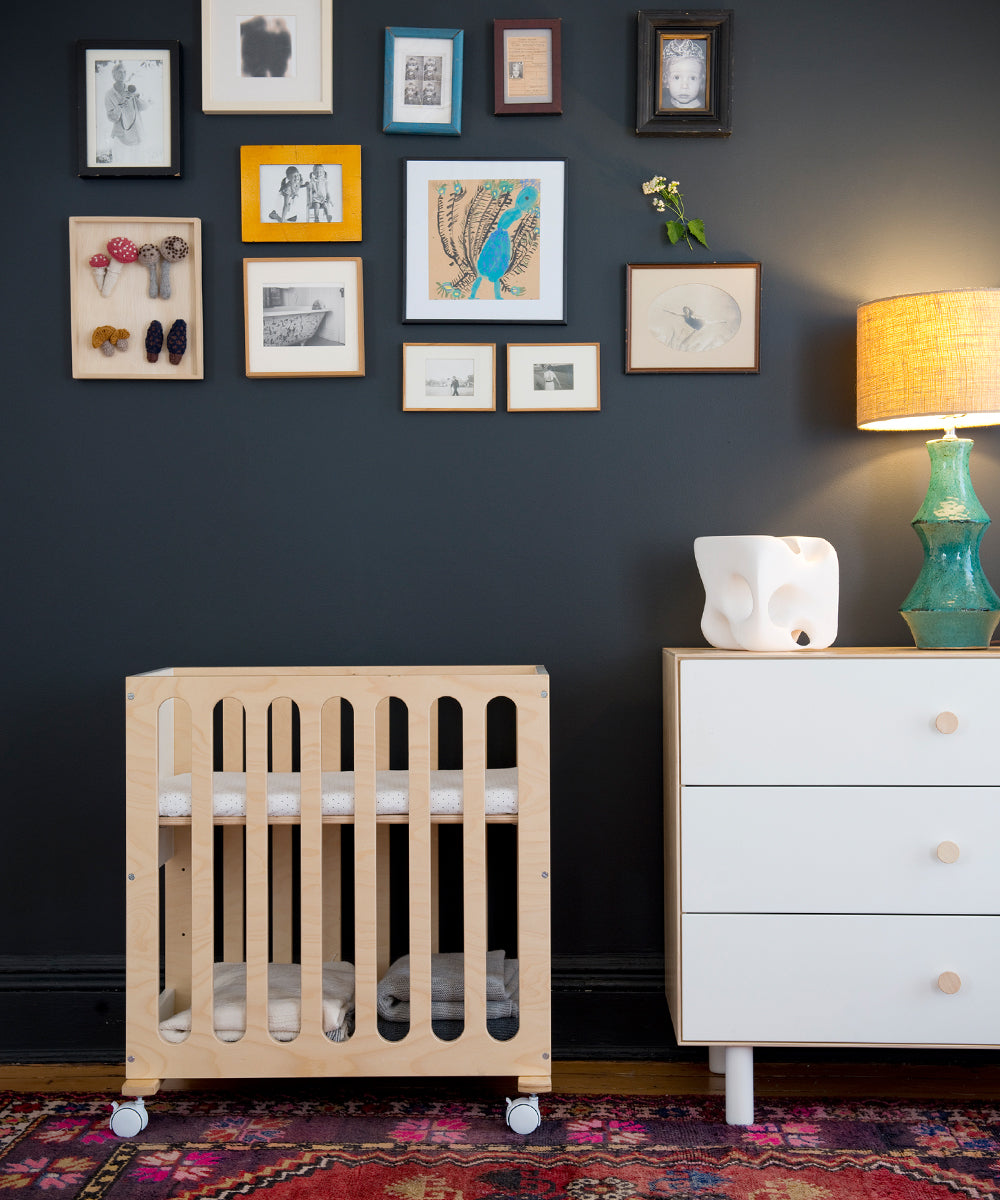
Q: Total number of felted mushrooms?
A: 8